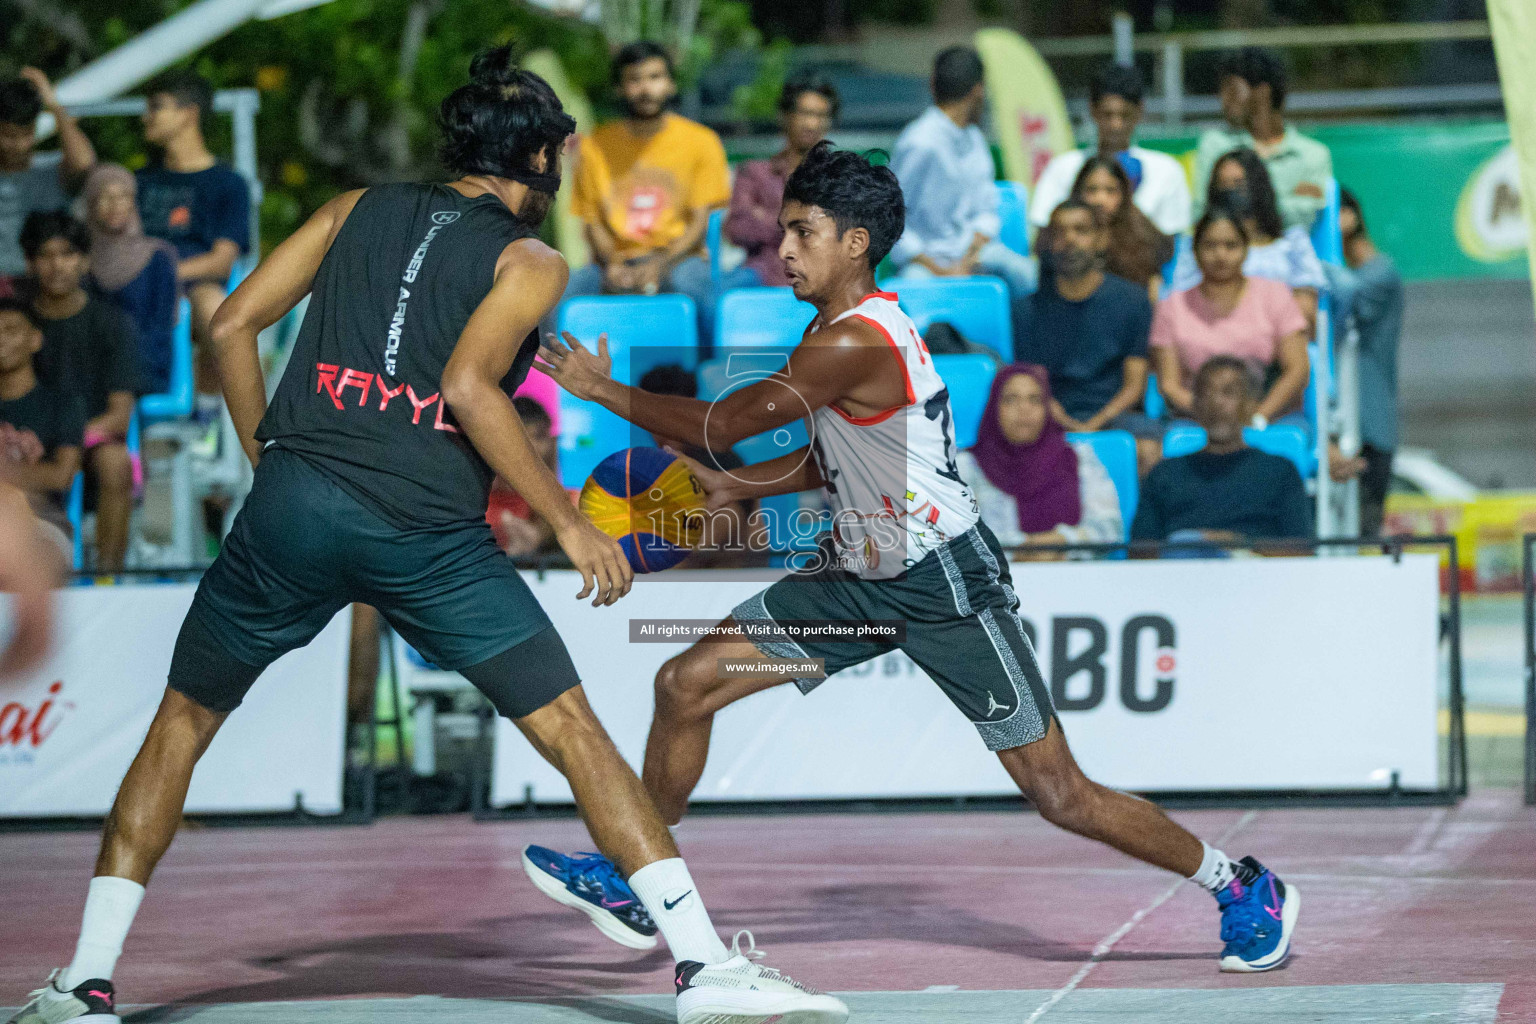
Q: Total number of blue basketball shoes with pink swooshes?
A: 2